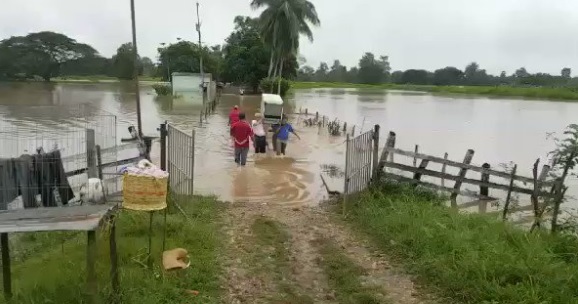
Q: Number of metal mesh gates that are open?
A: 2